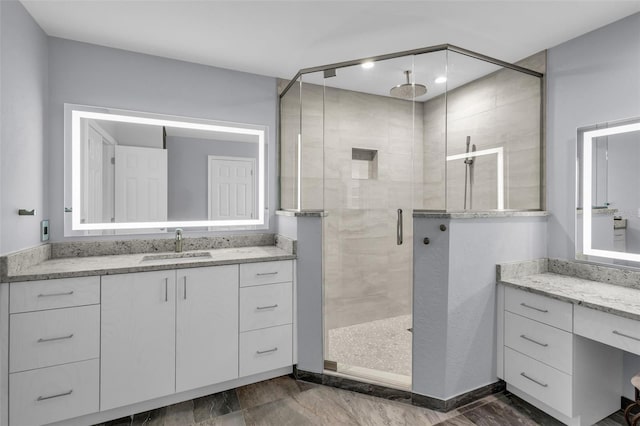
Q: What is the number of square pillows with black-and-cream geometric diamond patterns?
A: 0